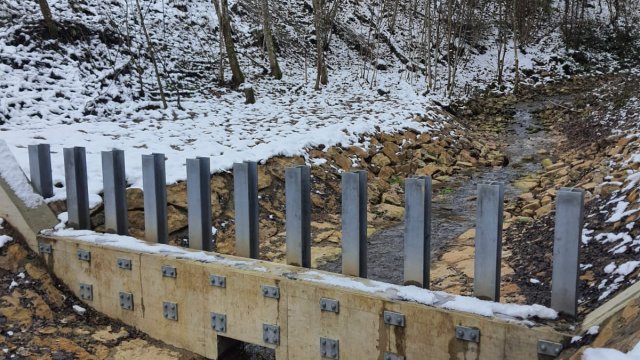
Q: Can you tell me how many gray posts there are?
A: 11